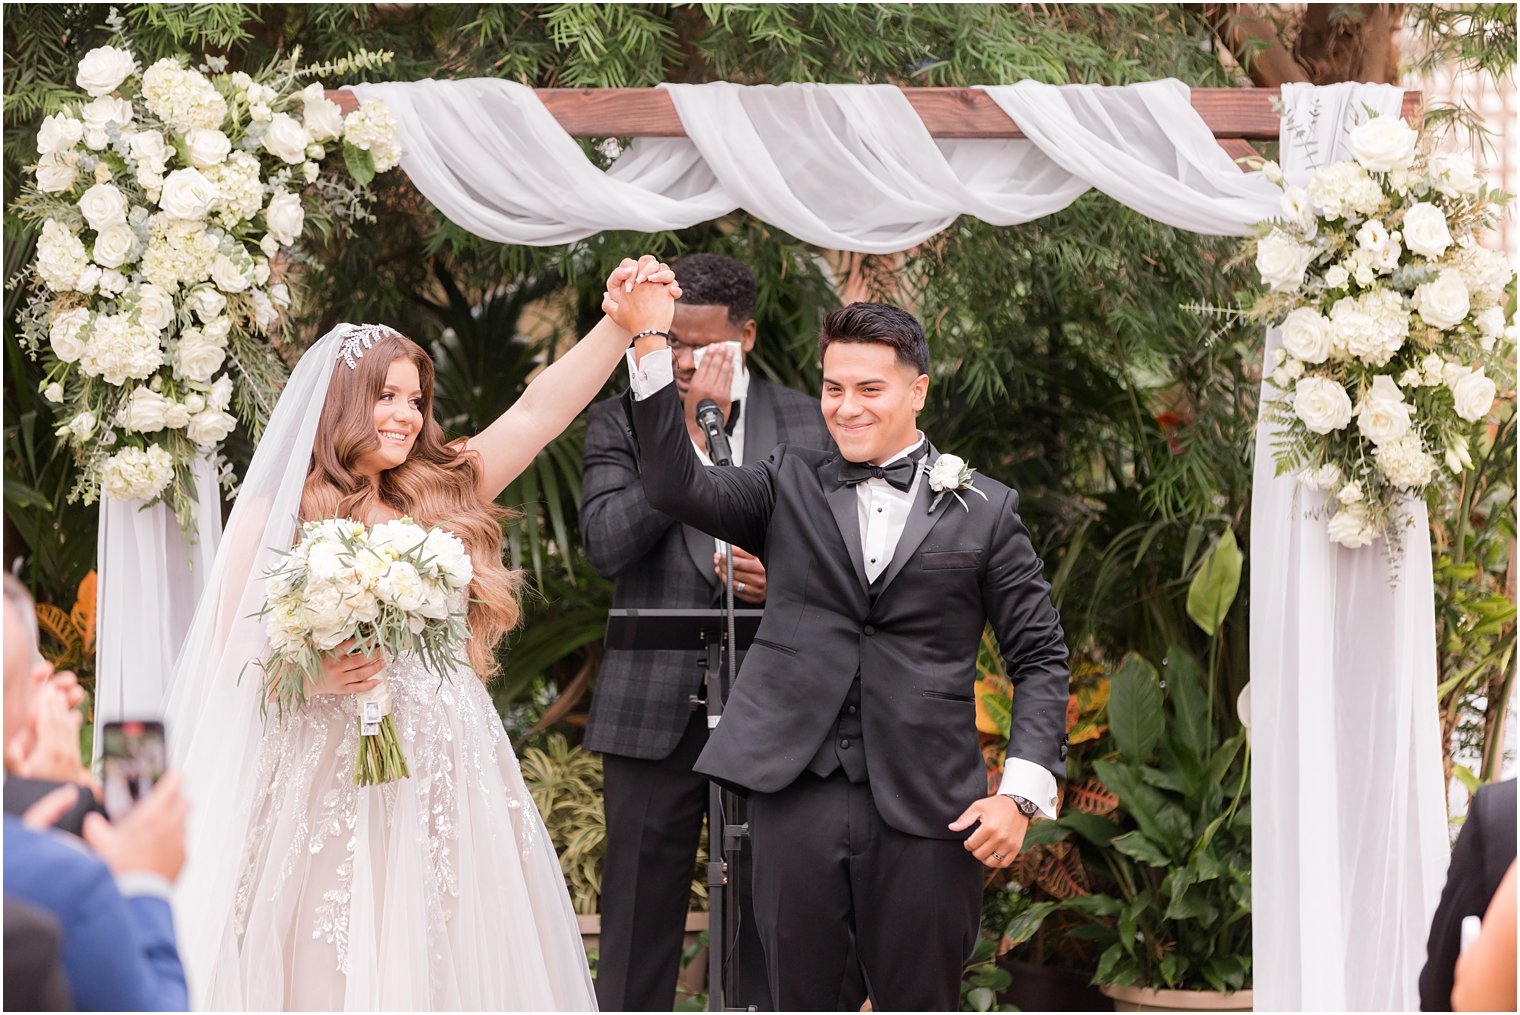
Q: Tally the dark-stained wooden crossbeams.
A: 1